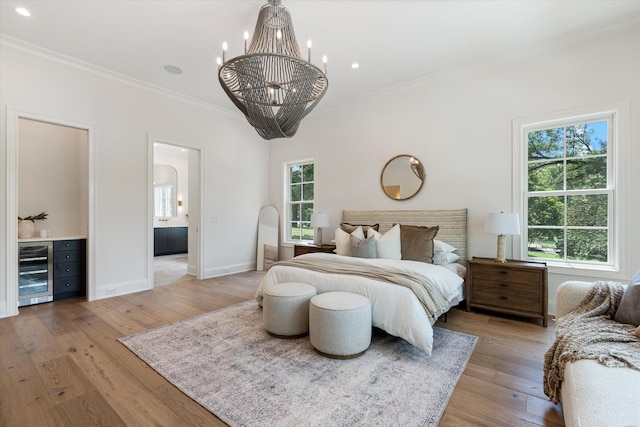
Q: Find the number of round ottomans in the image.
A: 2